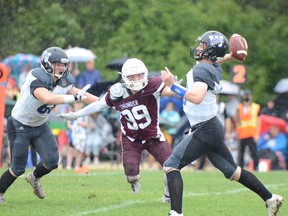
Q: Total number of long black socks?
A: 4